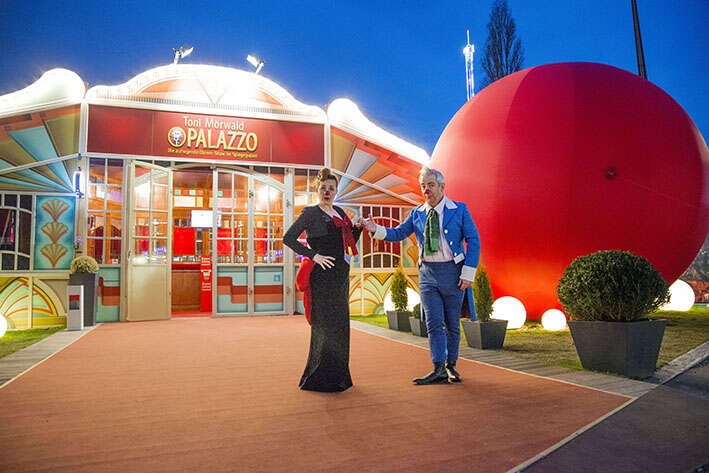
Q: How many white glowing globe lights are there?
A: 5